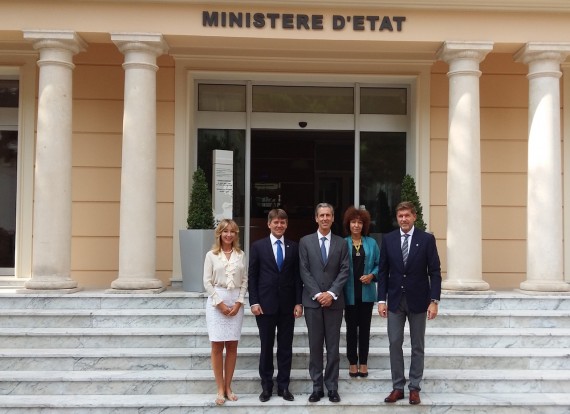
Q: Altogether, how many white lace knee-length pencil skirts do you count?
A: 1